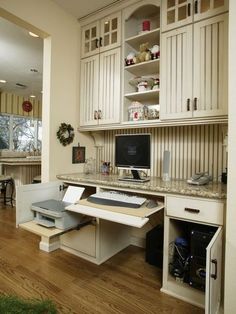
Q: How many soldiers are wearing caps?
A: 0